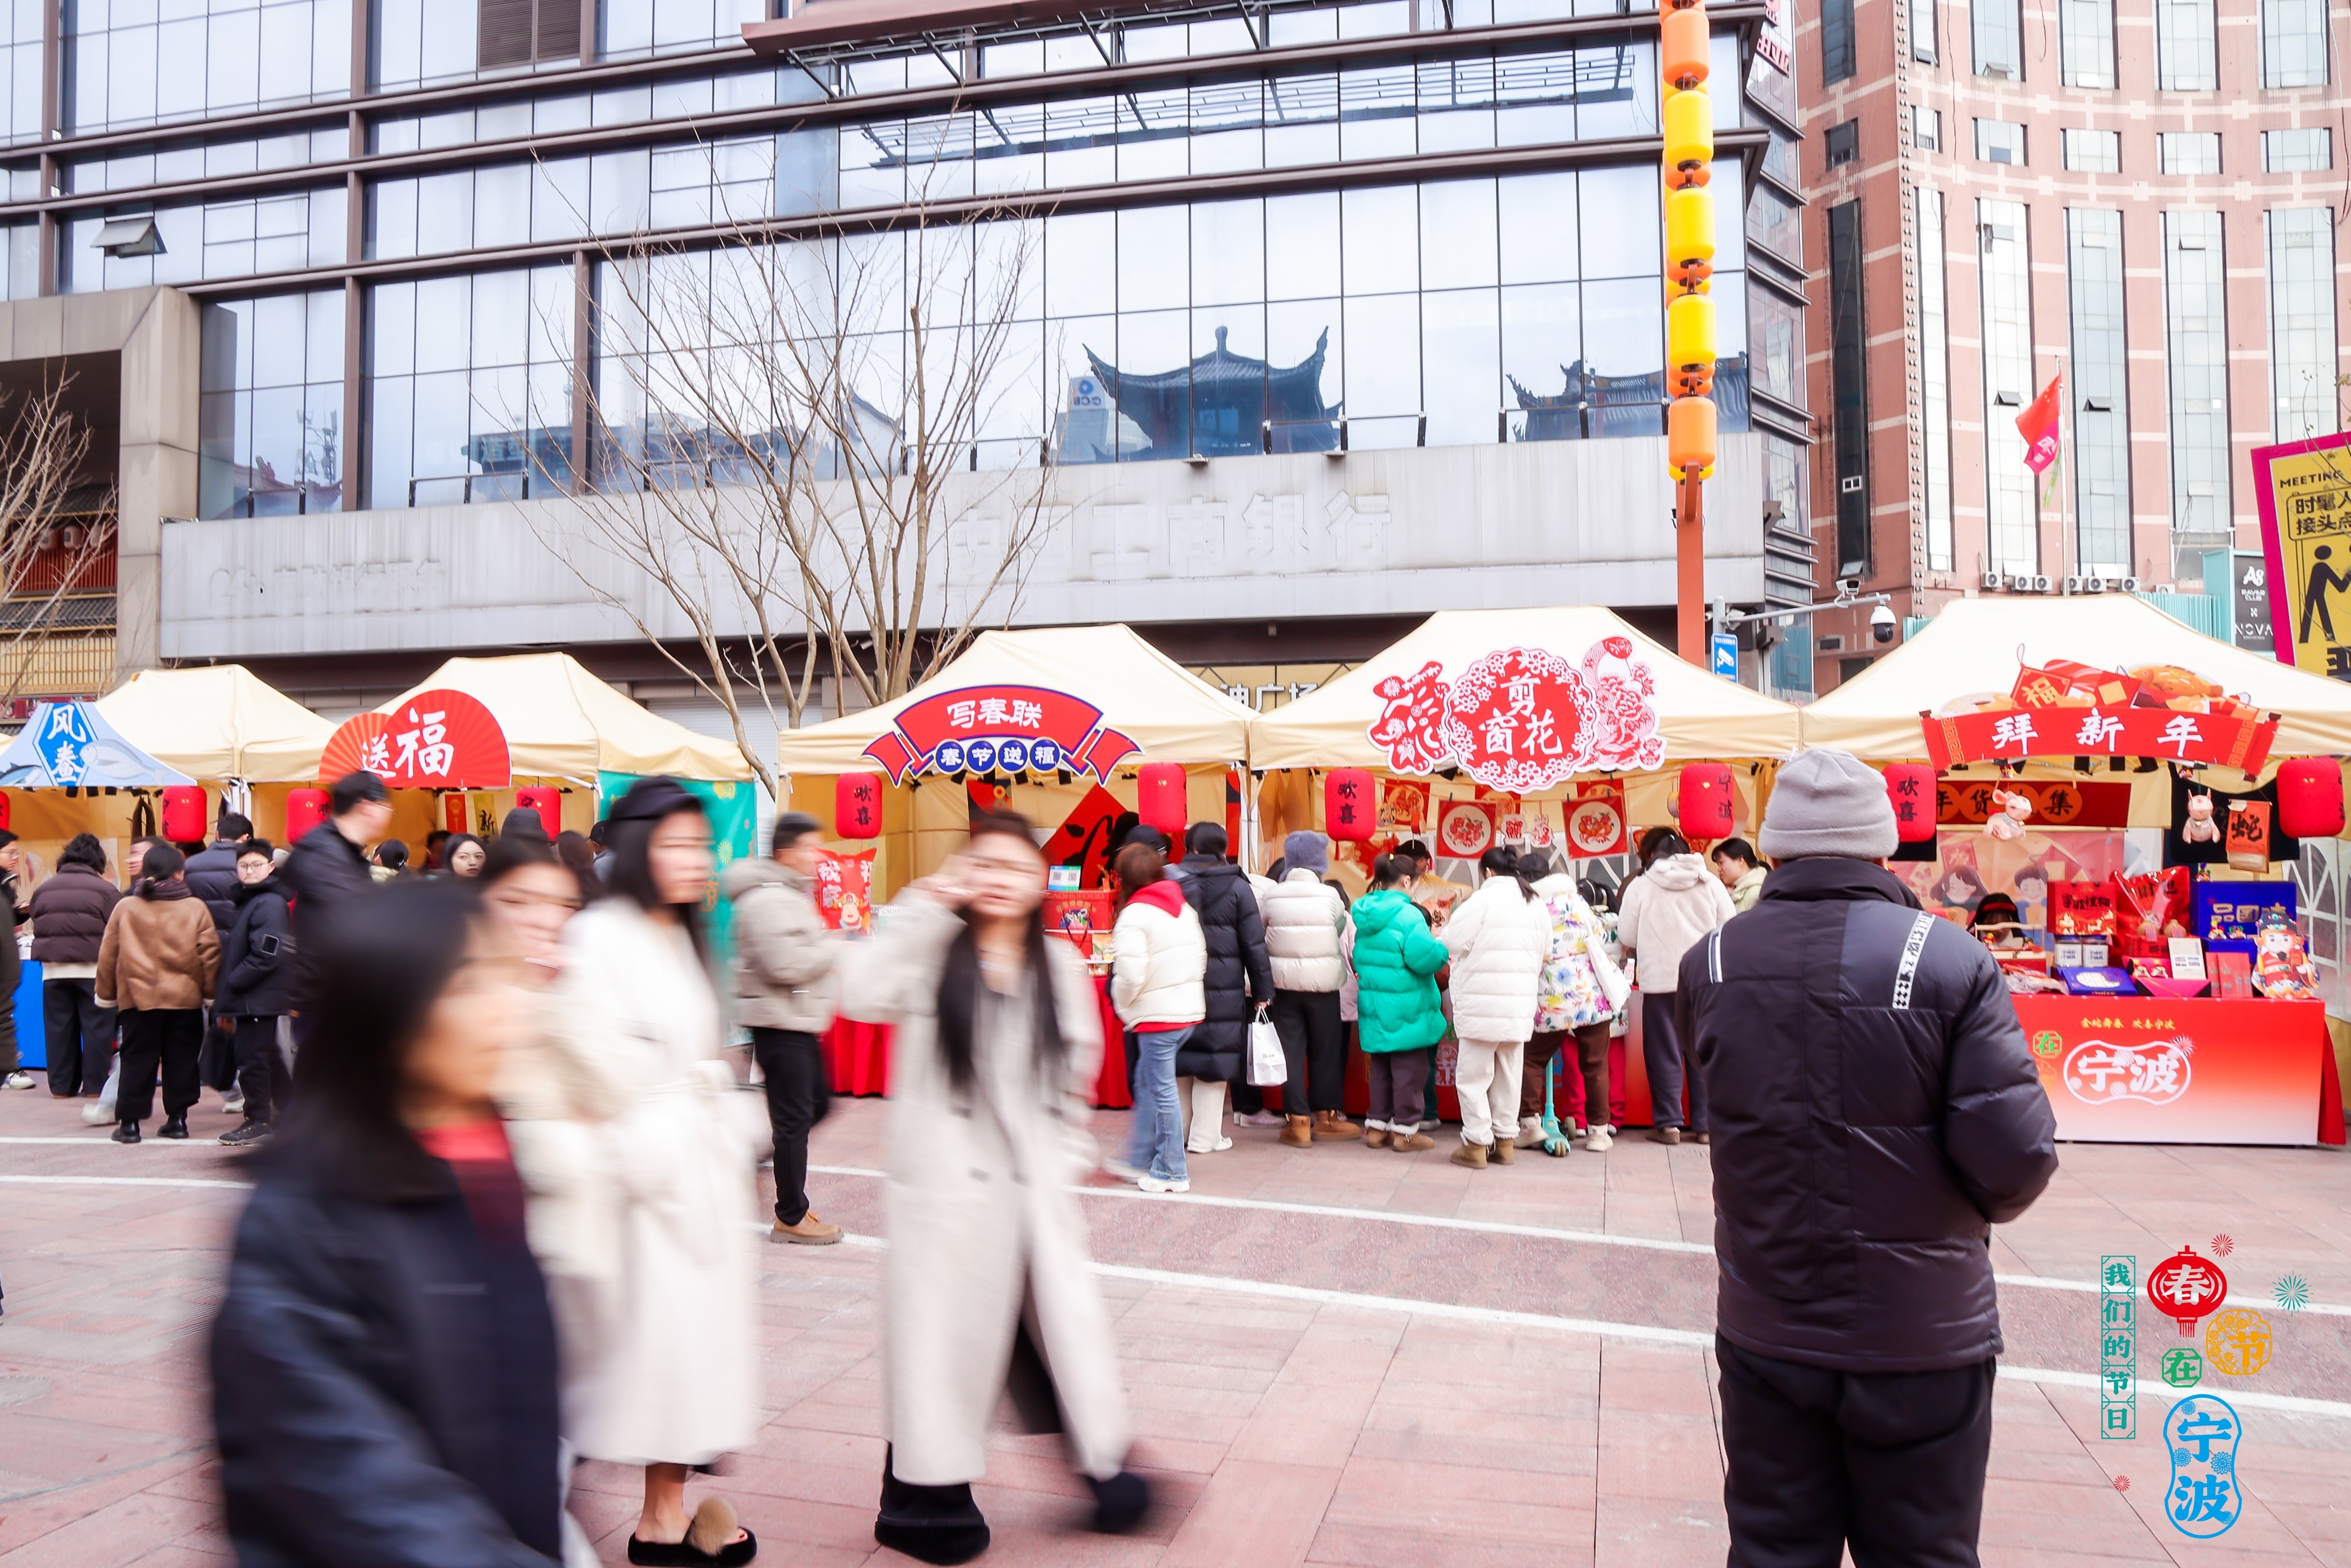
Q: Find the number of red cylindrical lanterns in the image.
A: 10